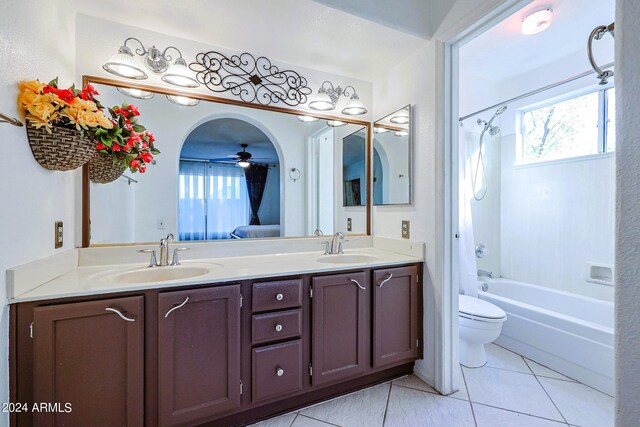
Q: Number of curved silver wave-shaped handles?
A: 4